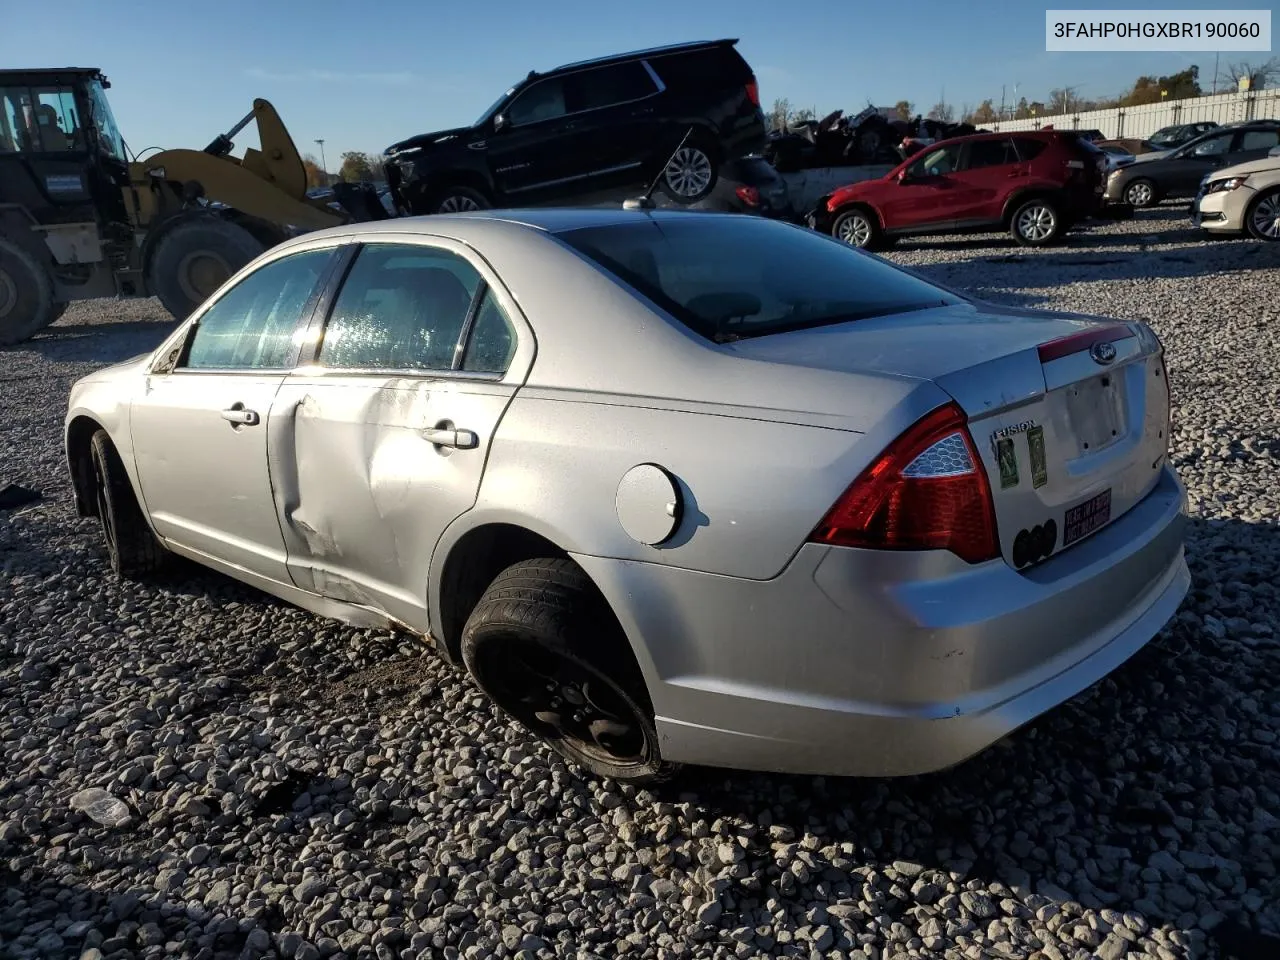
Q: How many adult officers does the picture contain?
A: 0